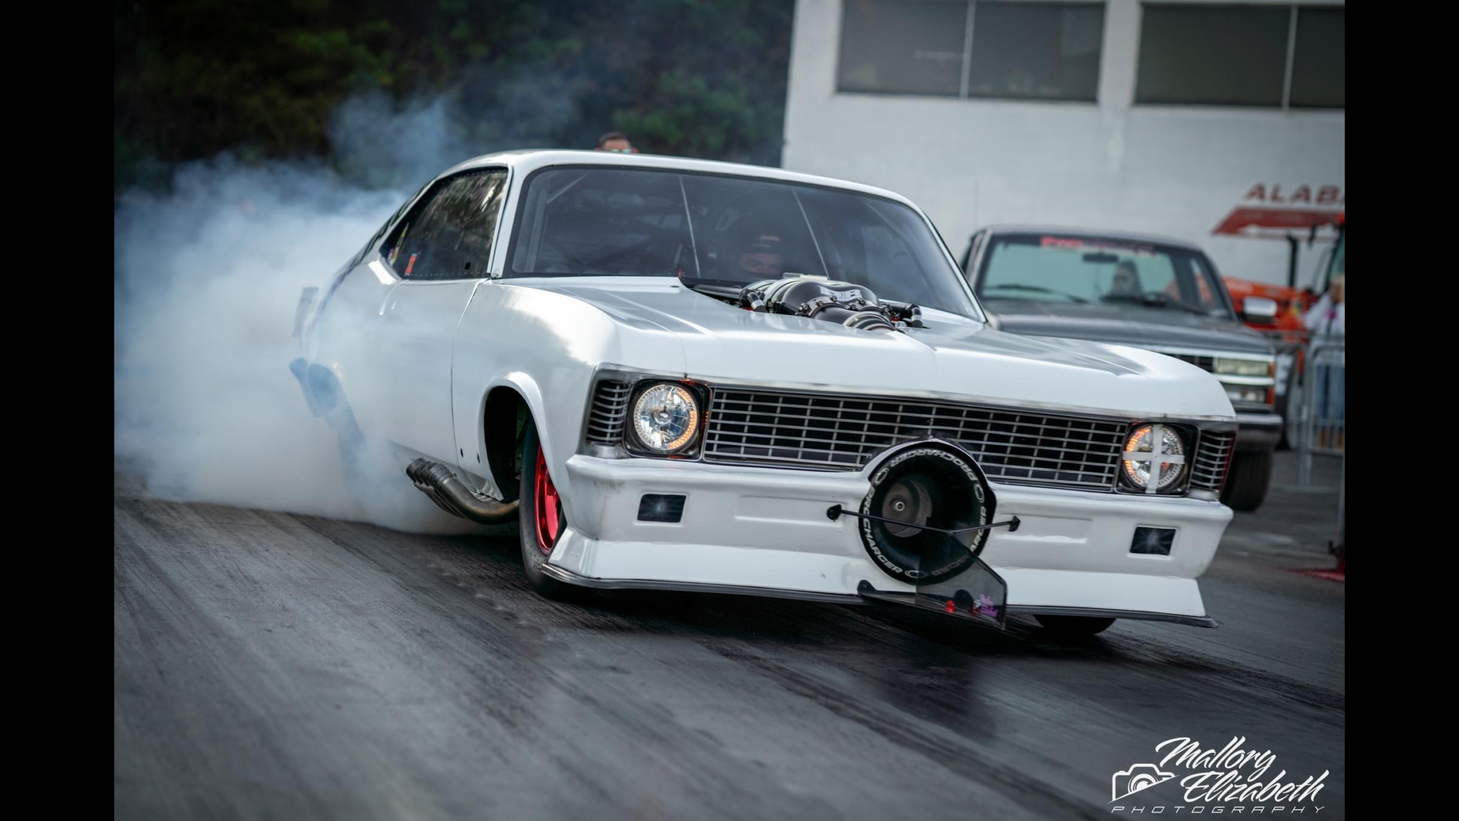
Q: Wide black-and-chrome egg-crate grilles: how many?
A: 1